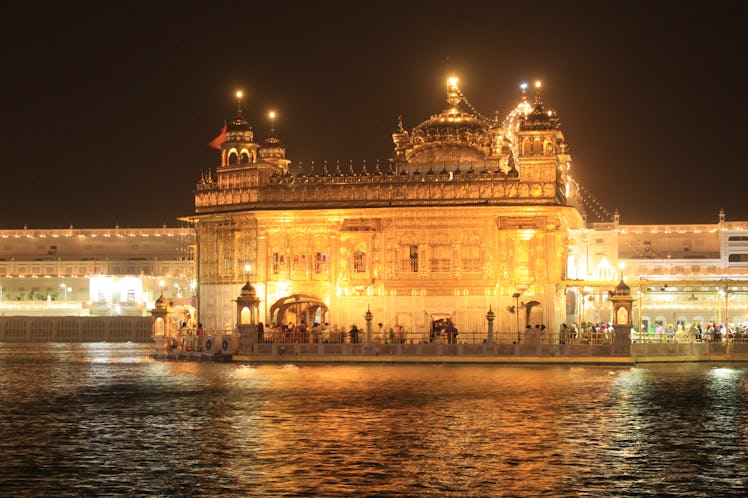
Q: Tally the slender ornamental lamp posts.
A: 2